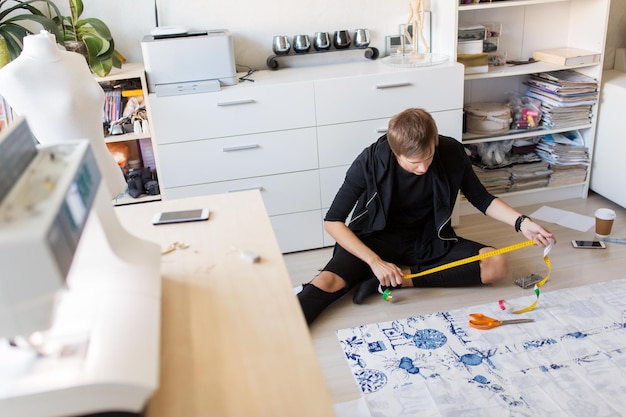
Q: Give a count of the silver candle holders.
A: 5